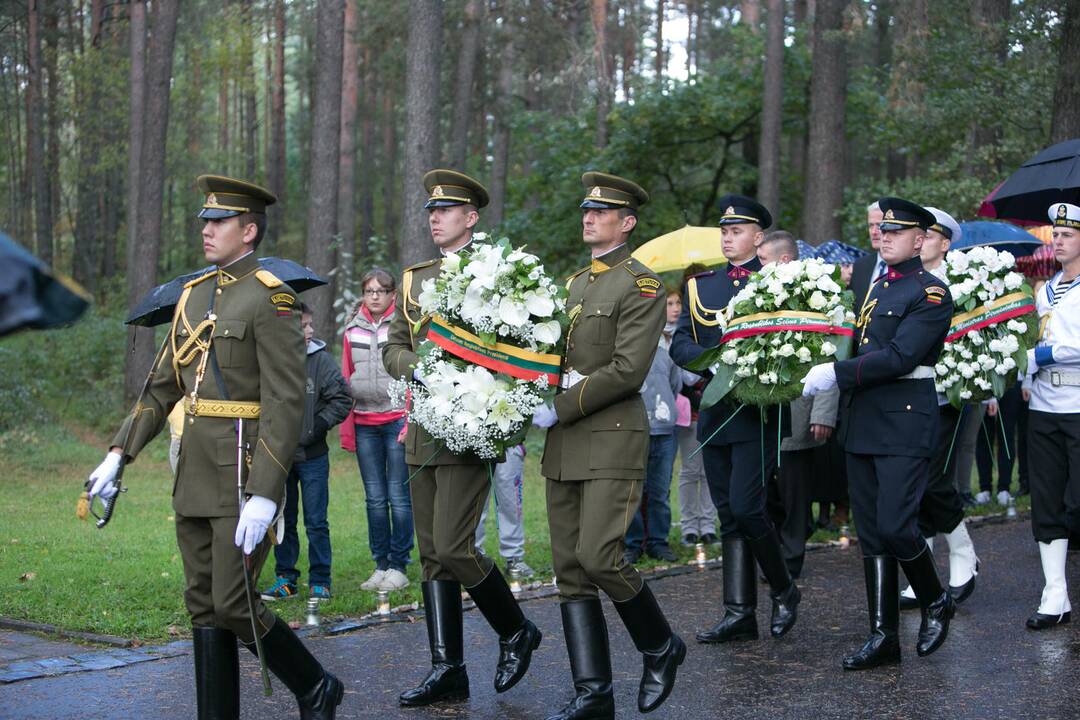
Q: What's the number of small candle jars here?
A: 6